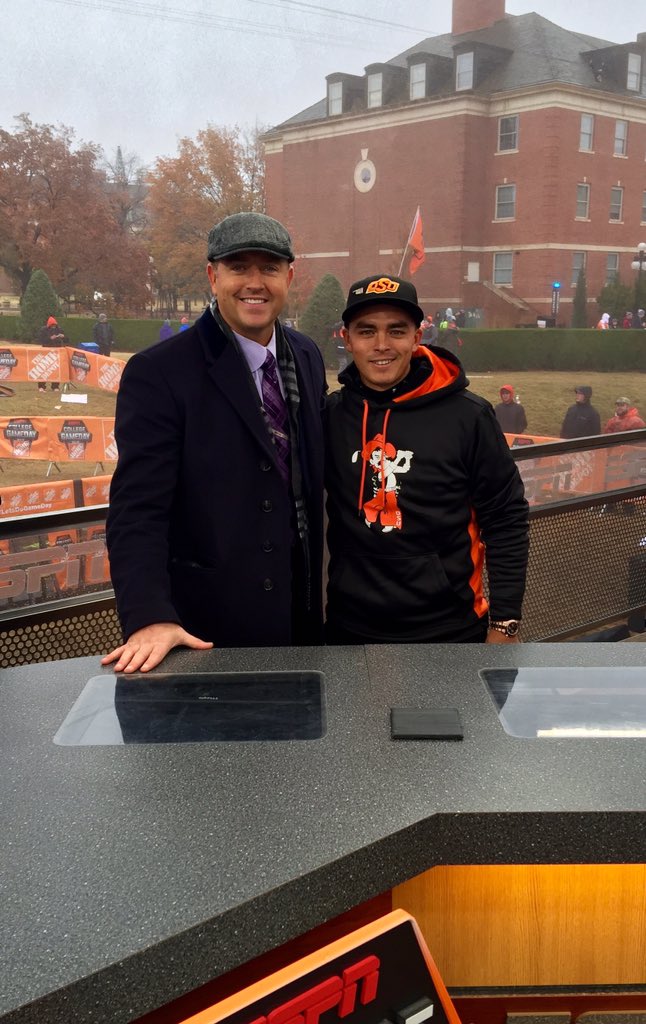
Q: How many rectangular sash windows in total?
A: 14